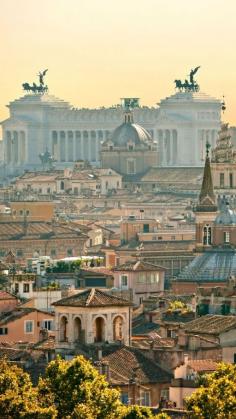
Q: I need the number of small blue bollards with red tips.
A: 0